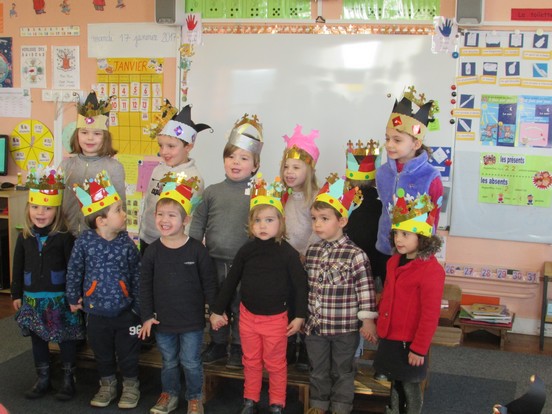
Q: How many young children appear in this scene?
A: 12